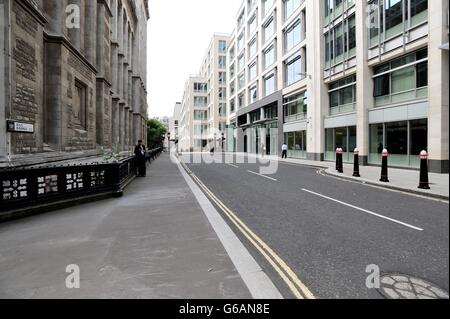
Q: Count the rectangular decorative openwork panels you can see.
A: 4